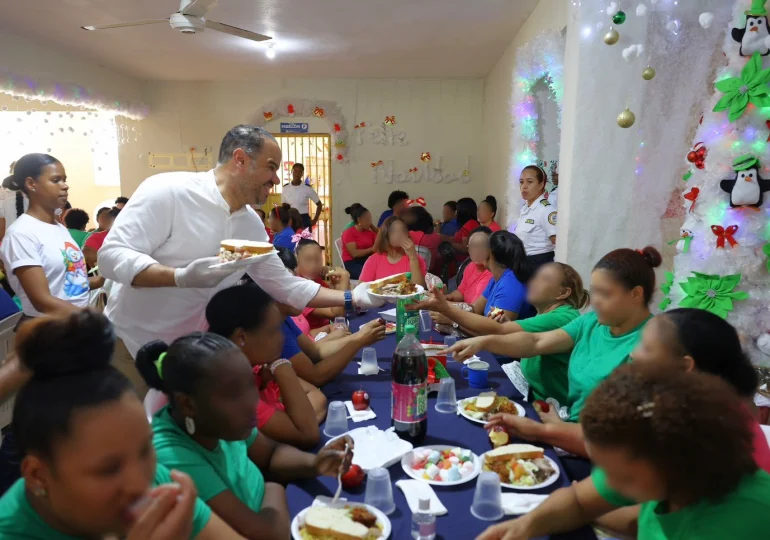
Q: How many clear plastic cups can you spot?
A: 8